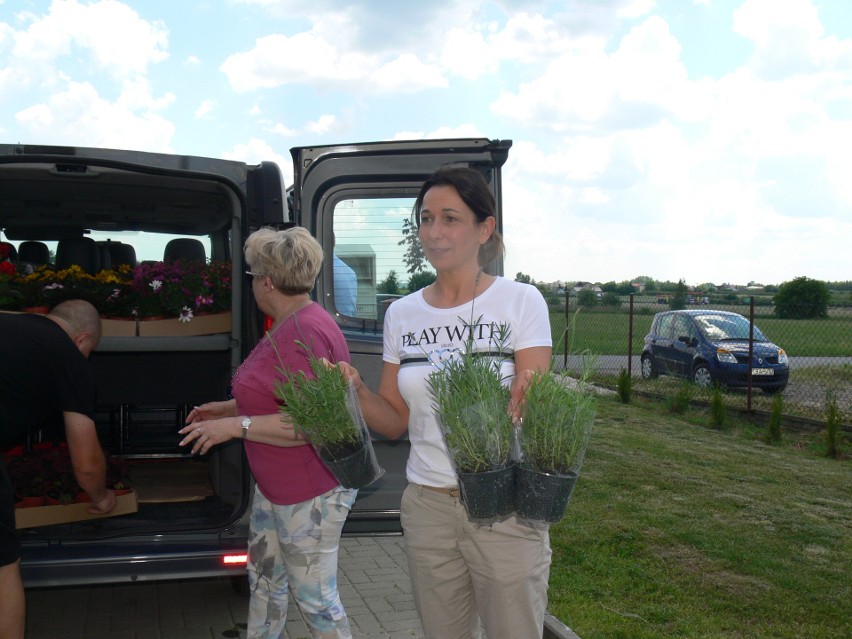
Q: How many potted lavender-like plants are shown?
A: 3